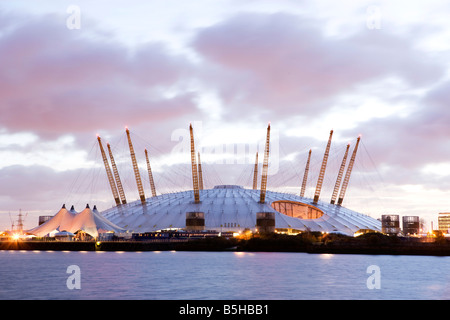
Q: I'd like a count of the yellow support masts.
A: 12